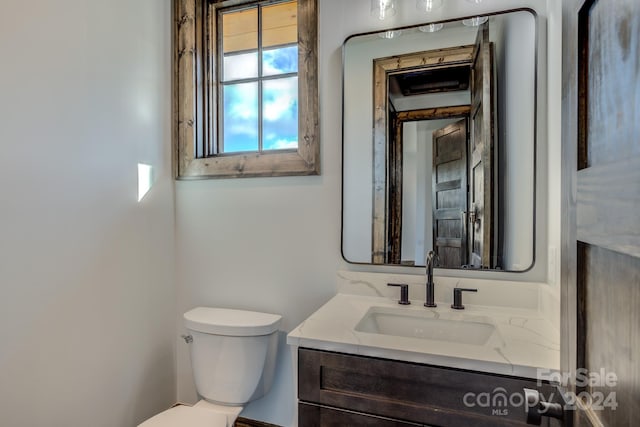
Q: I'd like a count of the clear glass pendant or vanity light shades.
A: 3